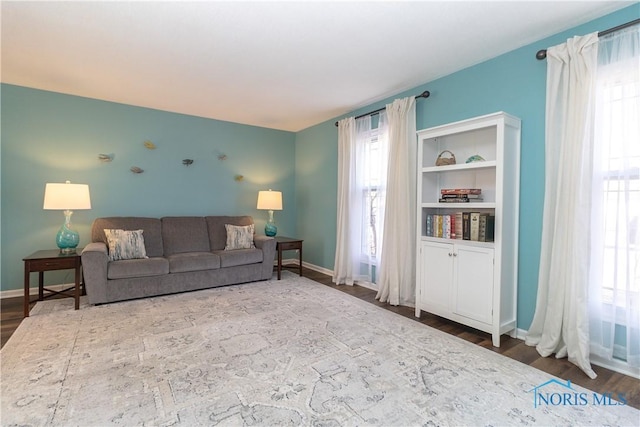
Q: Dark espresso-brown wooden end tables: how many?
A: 2